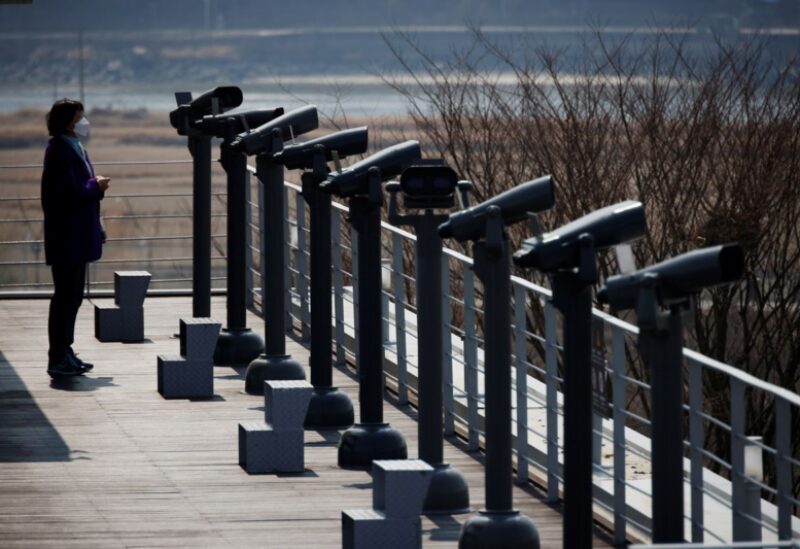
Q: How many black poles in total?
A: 9